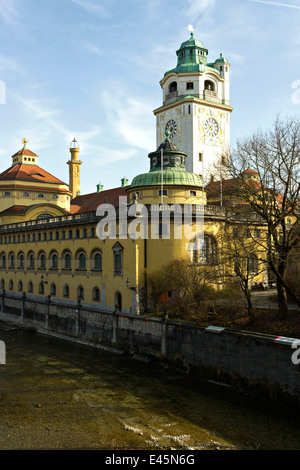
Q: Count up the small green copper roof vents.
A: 2